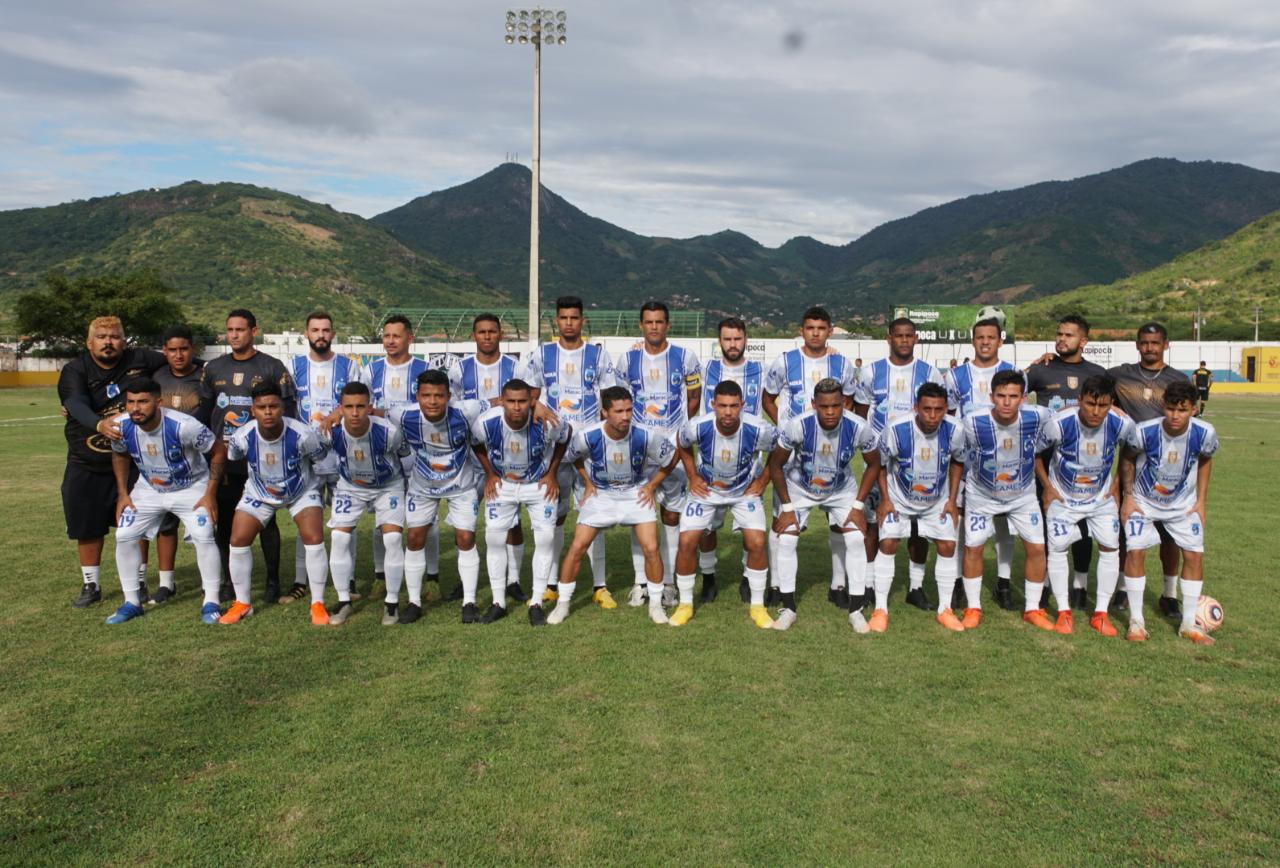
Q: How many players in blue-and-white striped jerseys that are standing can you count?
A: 9